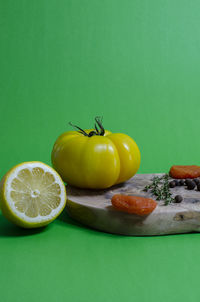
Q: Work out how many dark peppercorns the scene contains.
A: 8